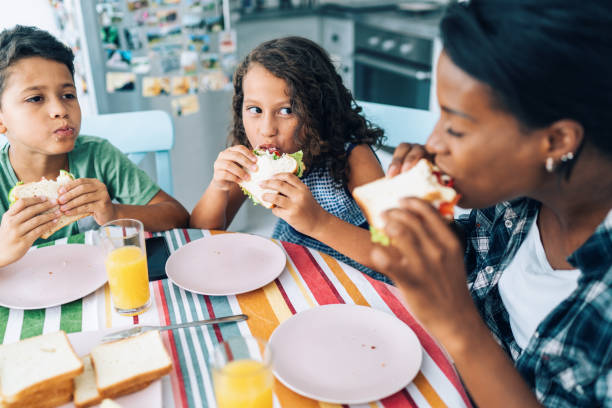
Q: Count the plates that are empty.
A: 3